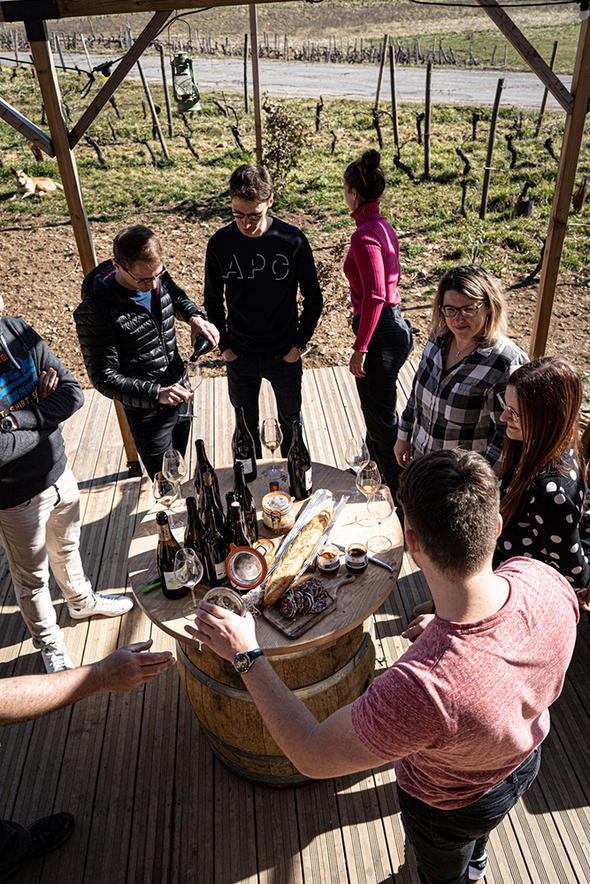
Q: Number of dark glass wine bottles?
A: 12